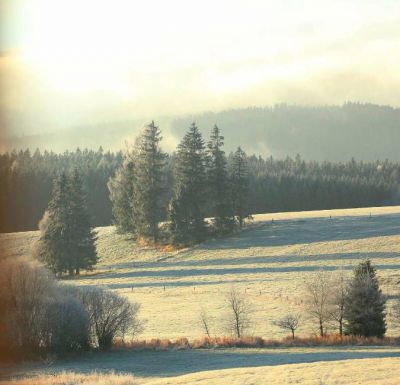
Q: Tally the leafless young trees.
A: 5